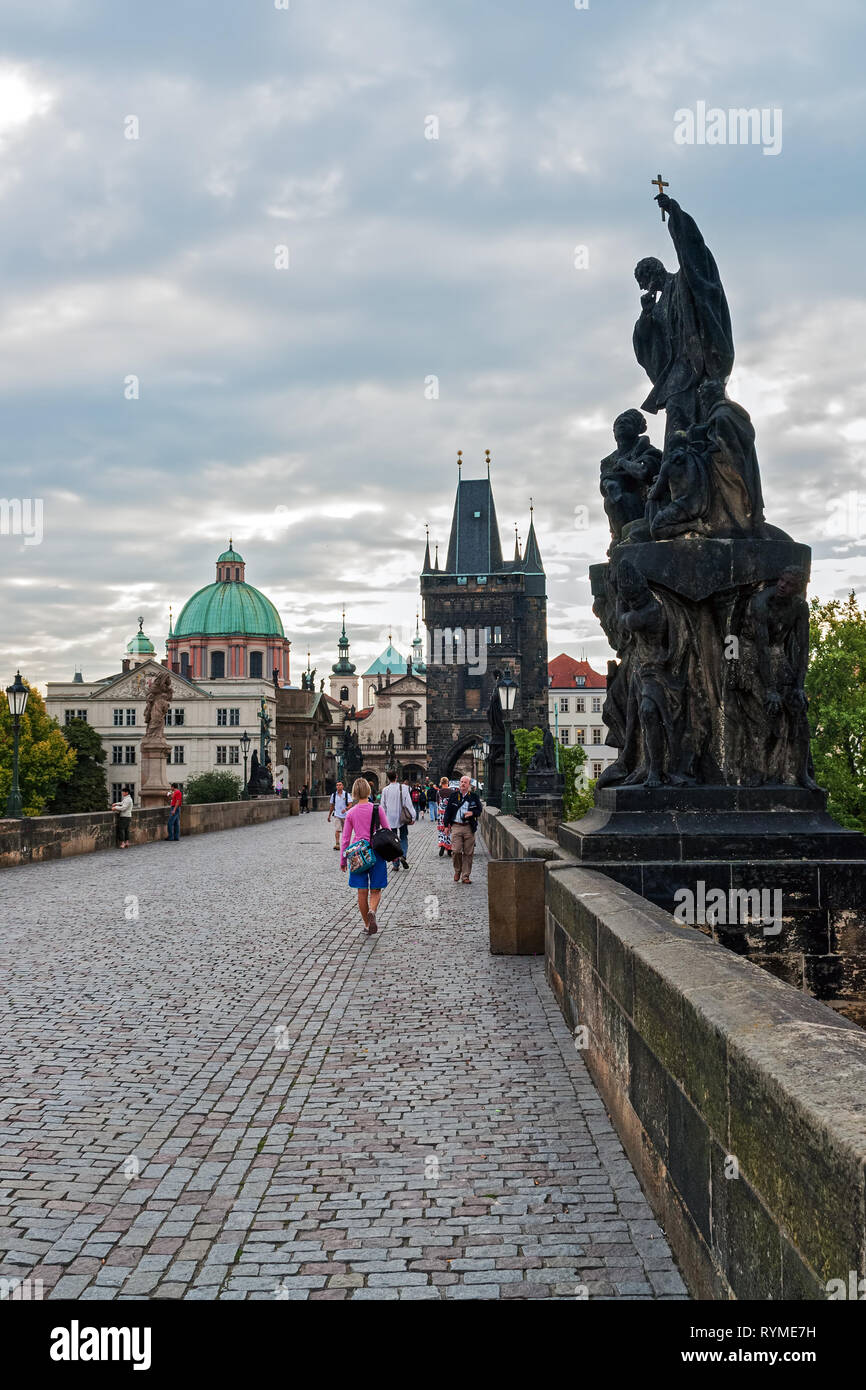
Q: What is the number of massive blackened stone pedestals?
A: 1